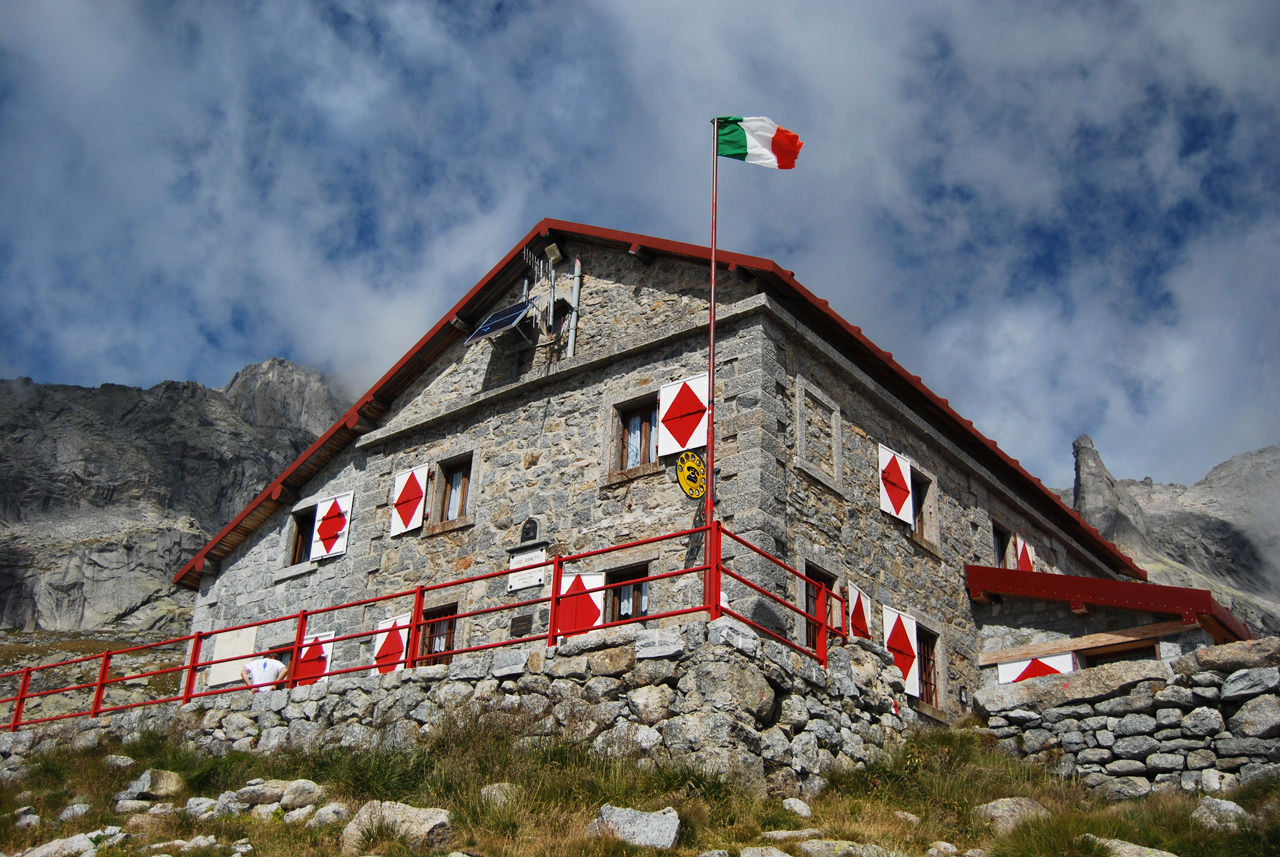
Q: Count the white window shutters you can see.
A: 11